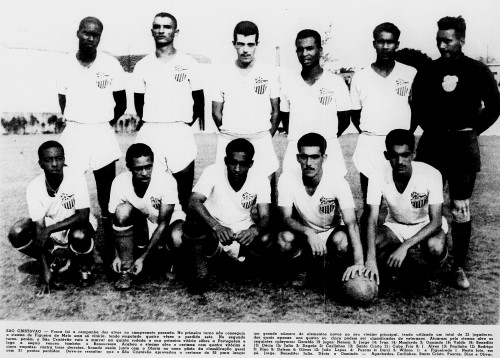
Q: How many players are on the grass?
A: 11